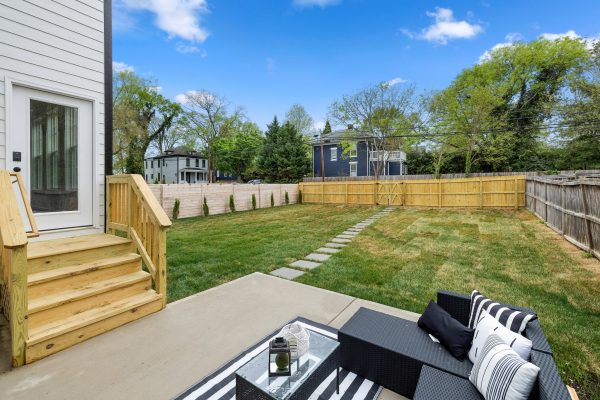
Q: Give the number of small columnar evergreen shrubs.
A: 7